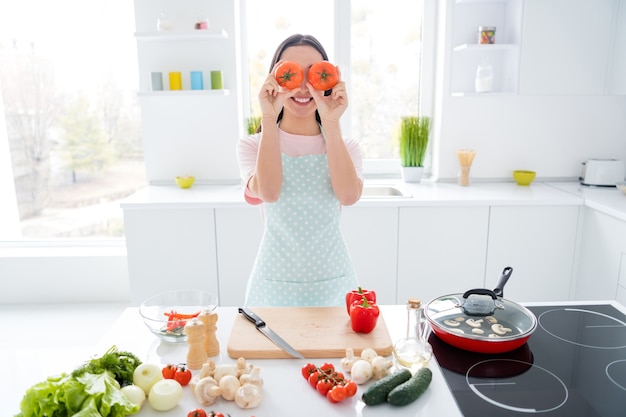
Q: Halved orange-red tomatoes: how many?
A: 2